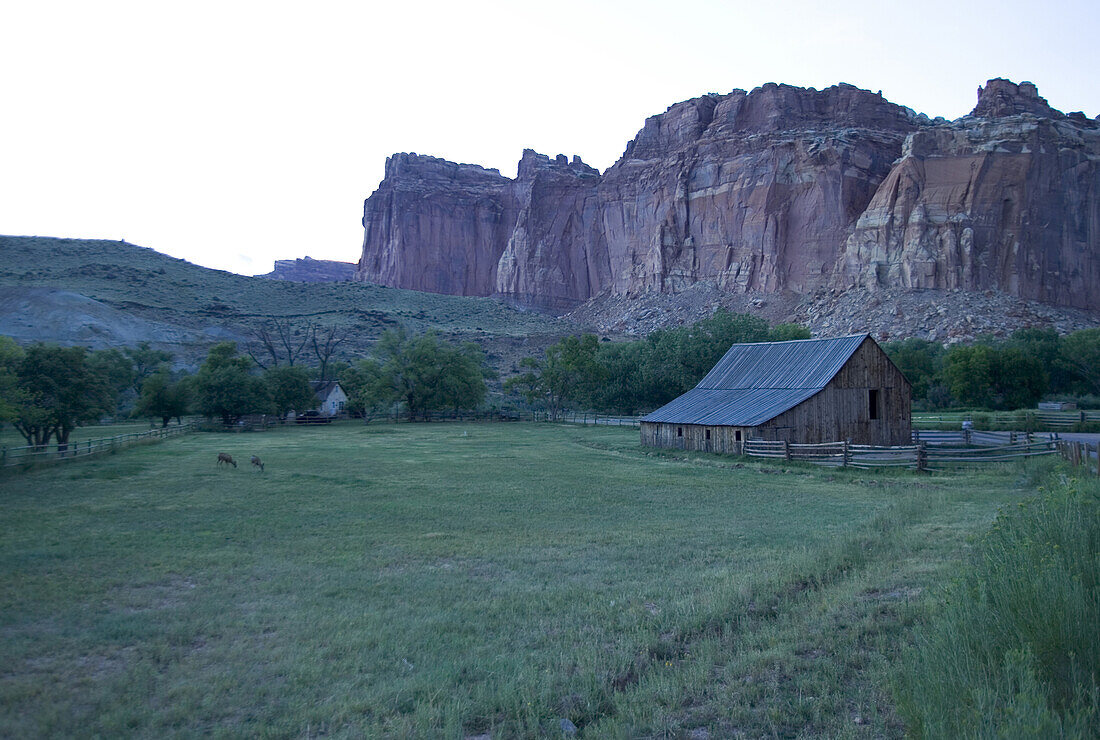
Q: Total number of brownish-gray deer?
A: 2